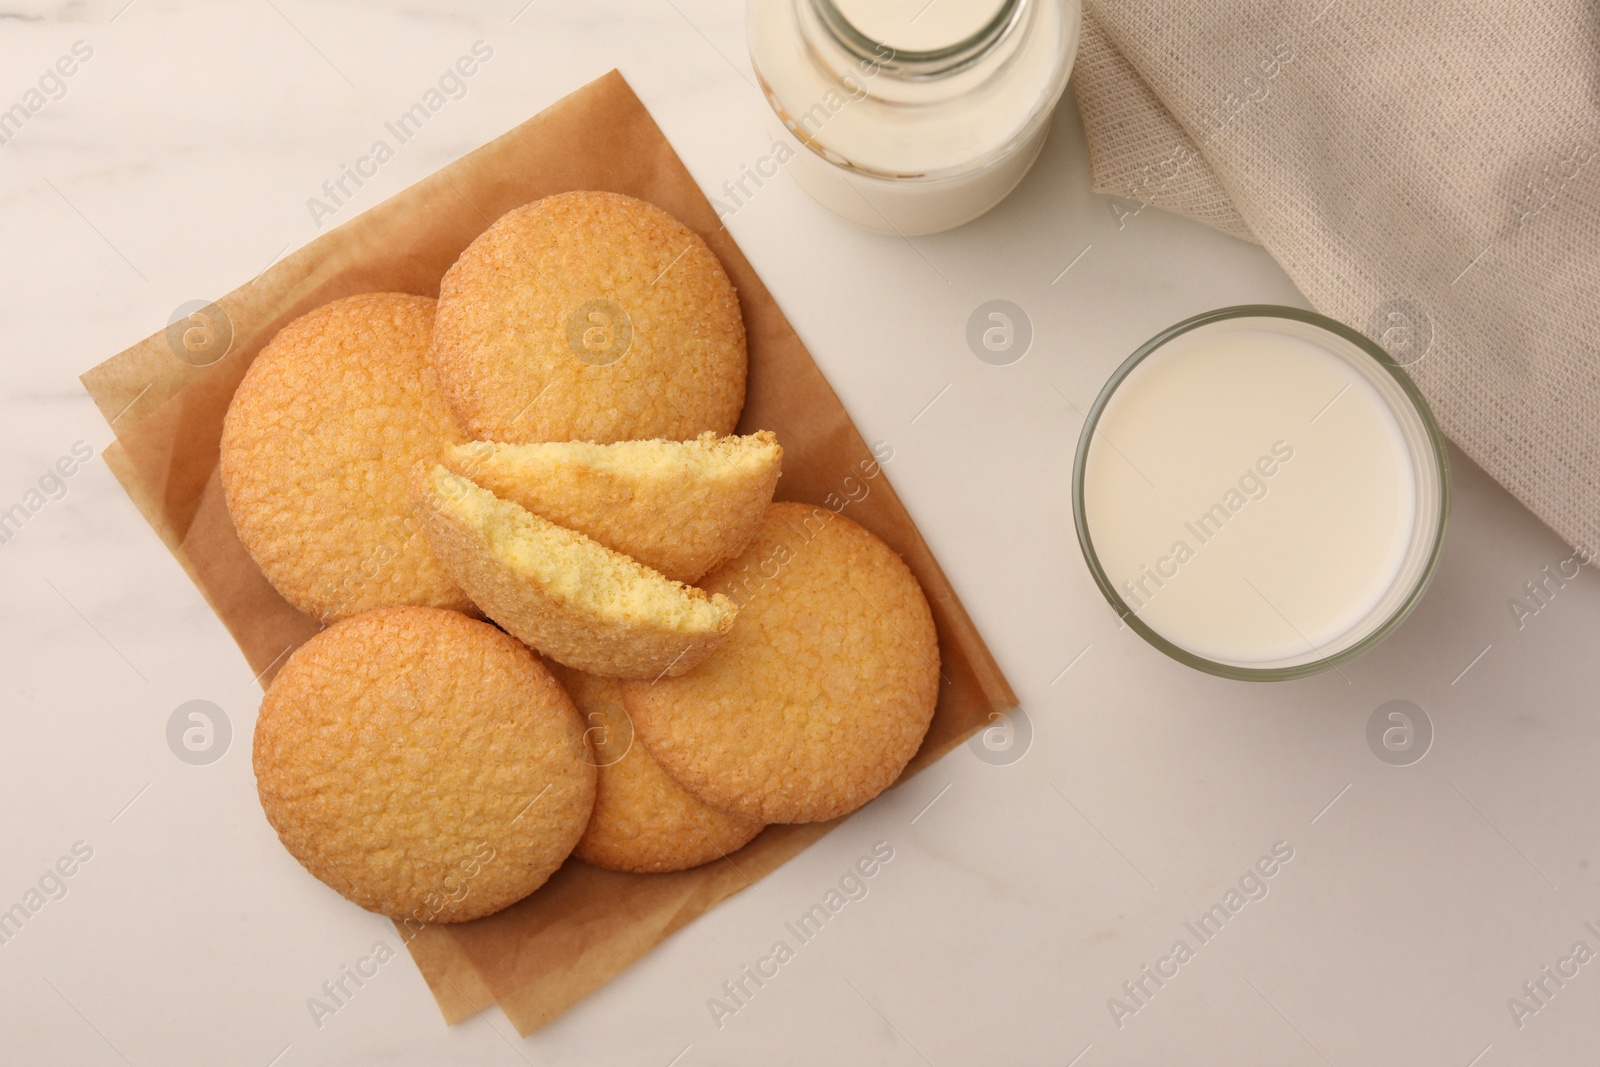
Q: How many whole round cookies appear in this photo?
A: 5